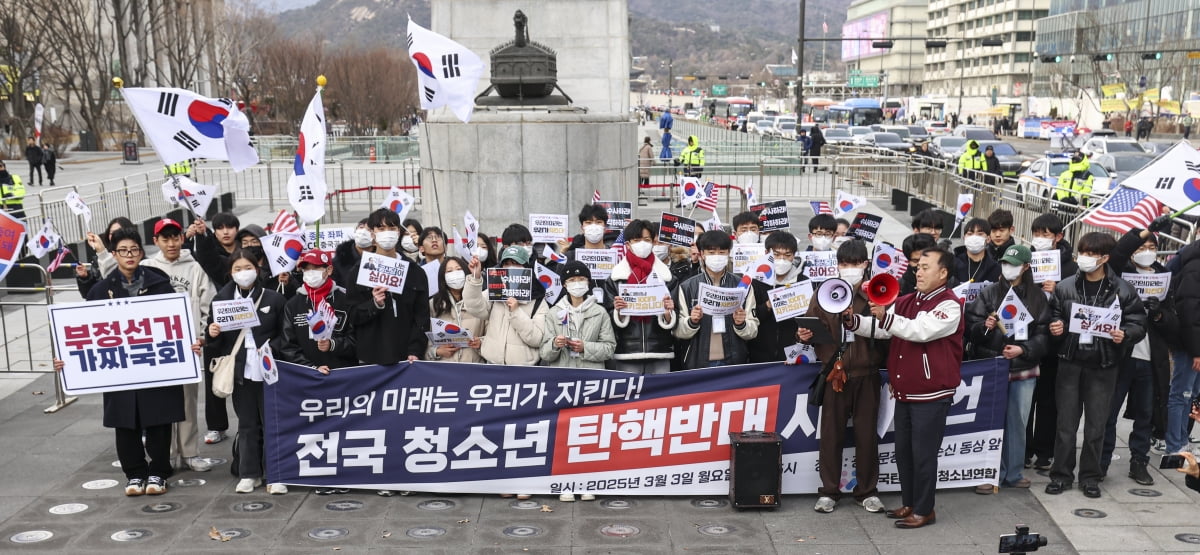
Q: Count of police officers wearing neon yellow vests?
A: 5